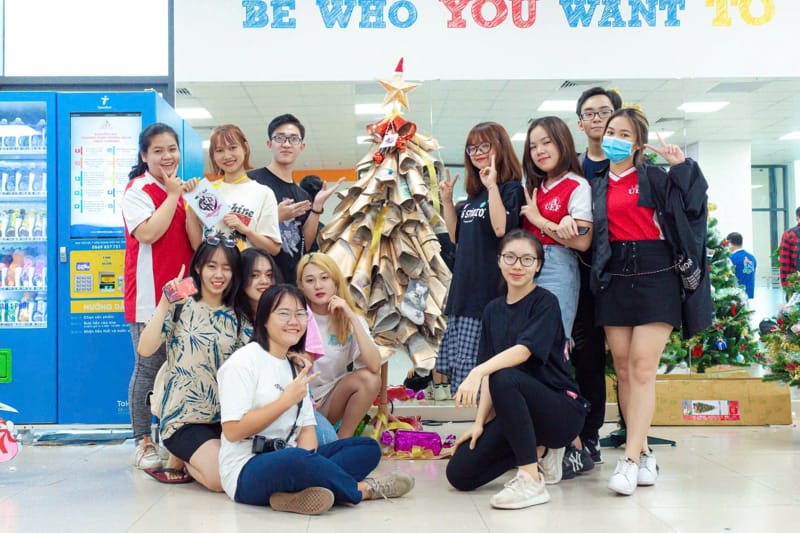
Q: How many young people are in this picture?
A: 12